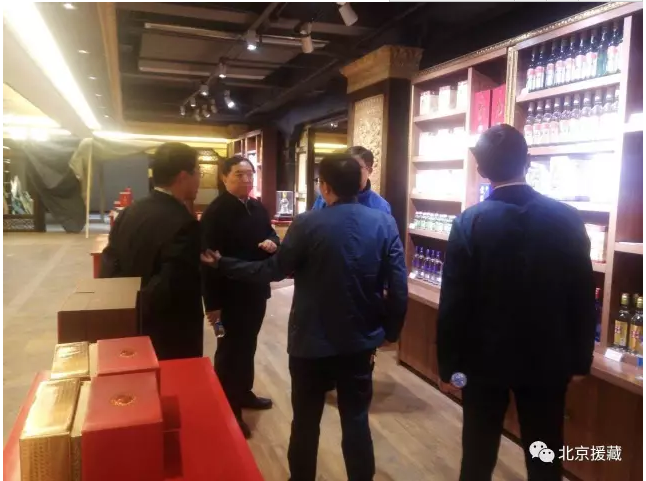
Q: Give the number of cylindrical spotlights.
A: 11